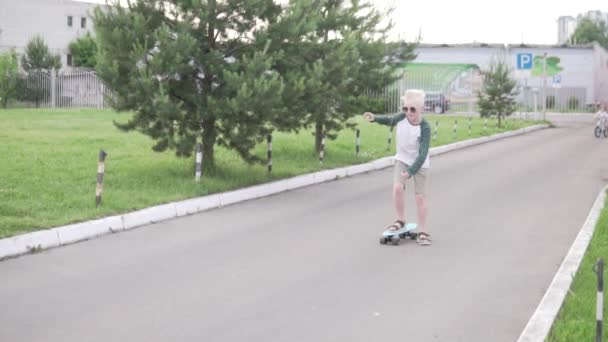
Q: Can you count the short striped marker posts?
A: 11